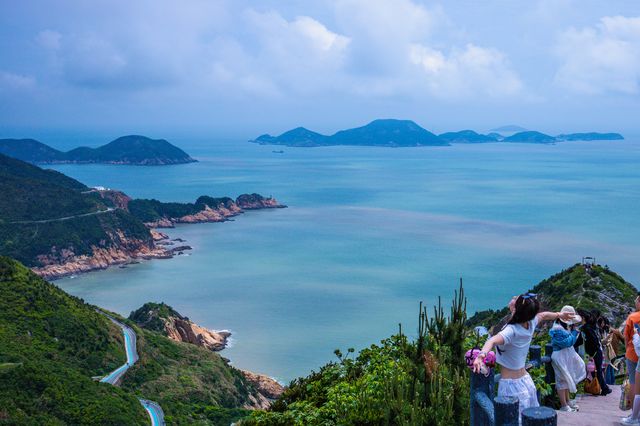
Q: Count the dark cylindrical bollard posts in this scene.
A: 5